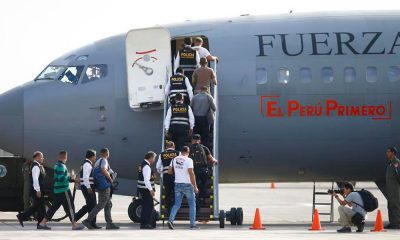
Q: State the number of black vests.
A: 7